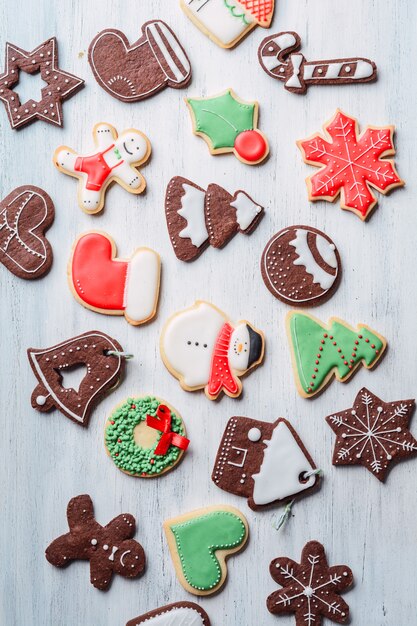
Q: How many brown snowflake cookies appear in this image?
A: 2